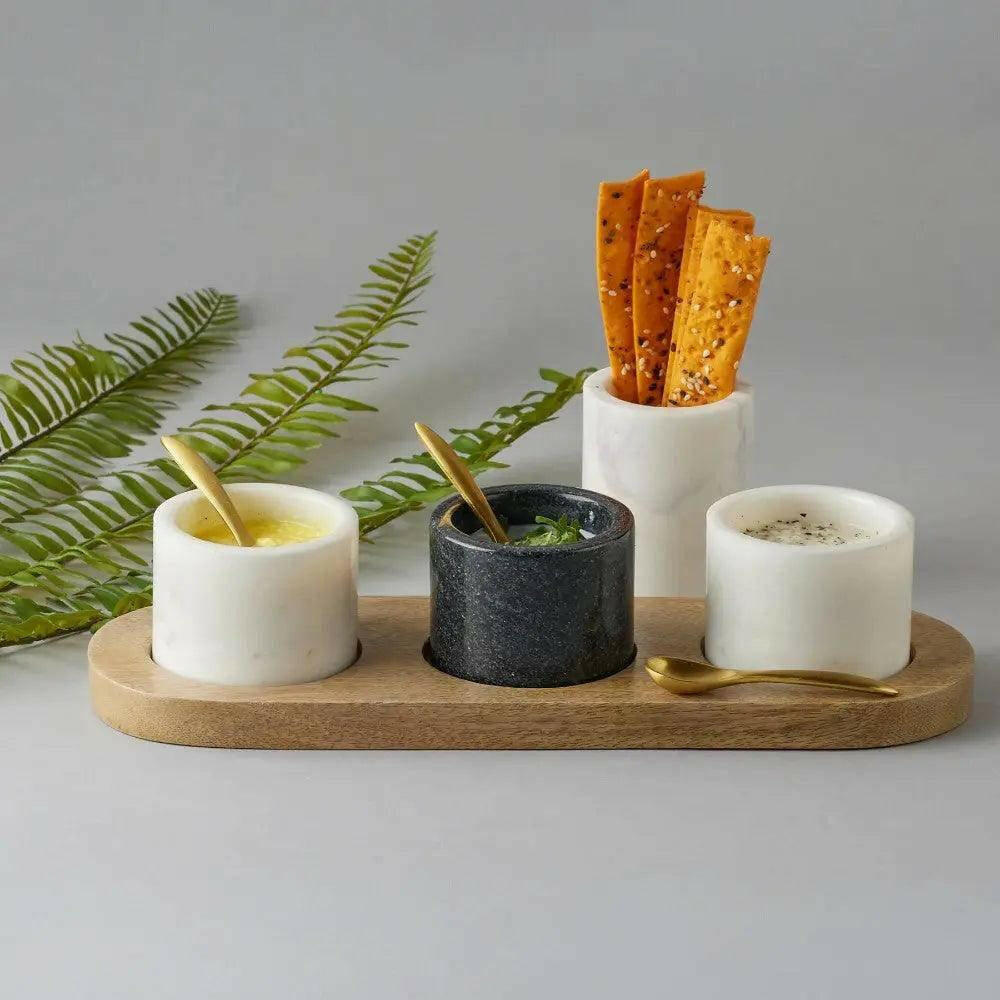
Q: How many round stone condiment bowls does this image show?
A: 3